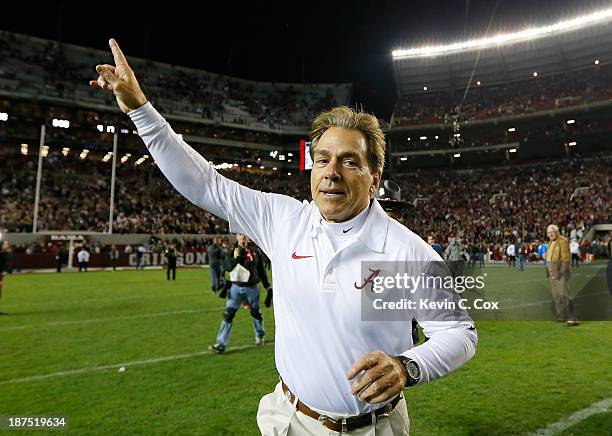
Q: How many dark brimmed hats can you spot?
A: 1